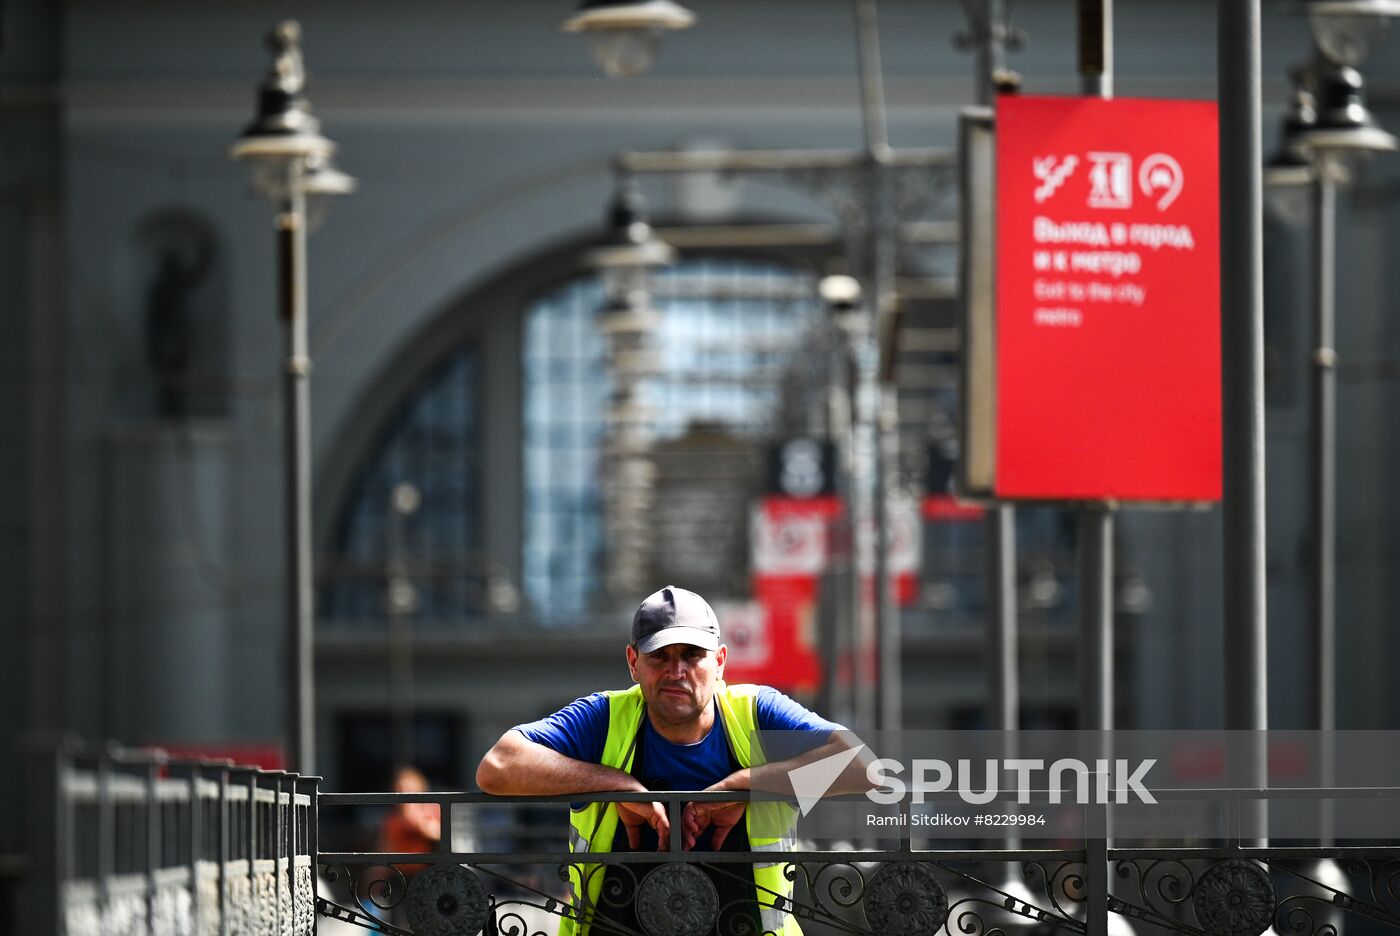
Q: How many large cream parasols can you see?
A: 0